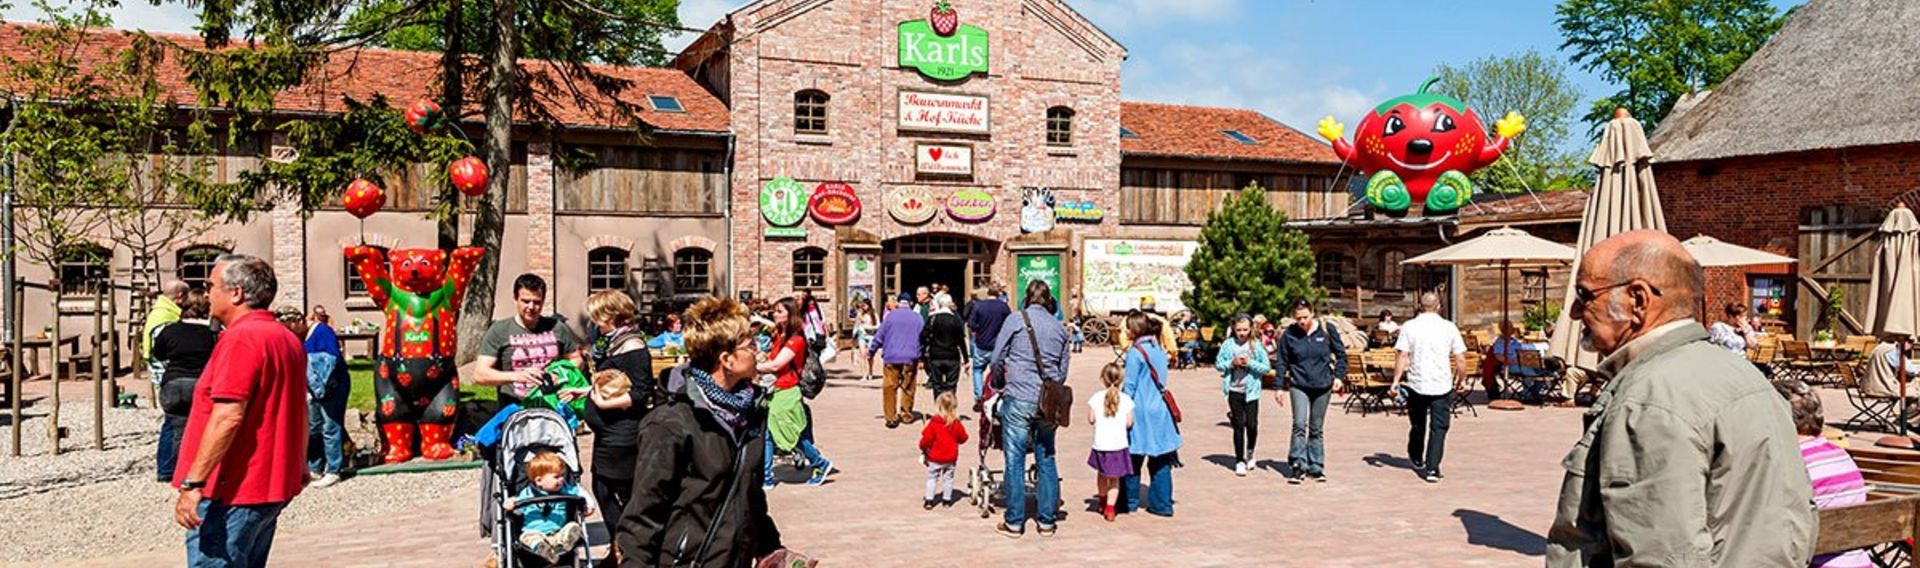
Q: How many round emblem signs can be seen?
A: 4